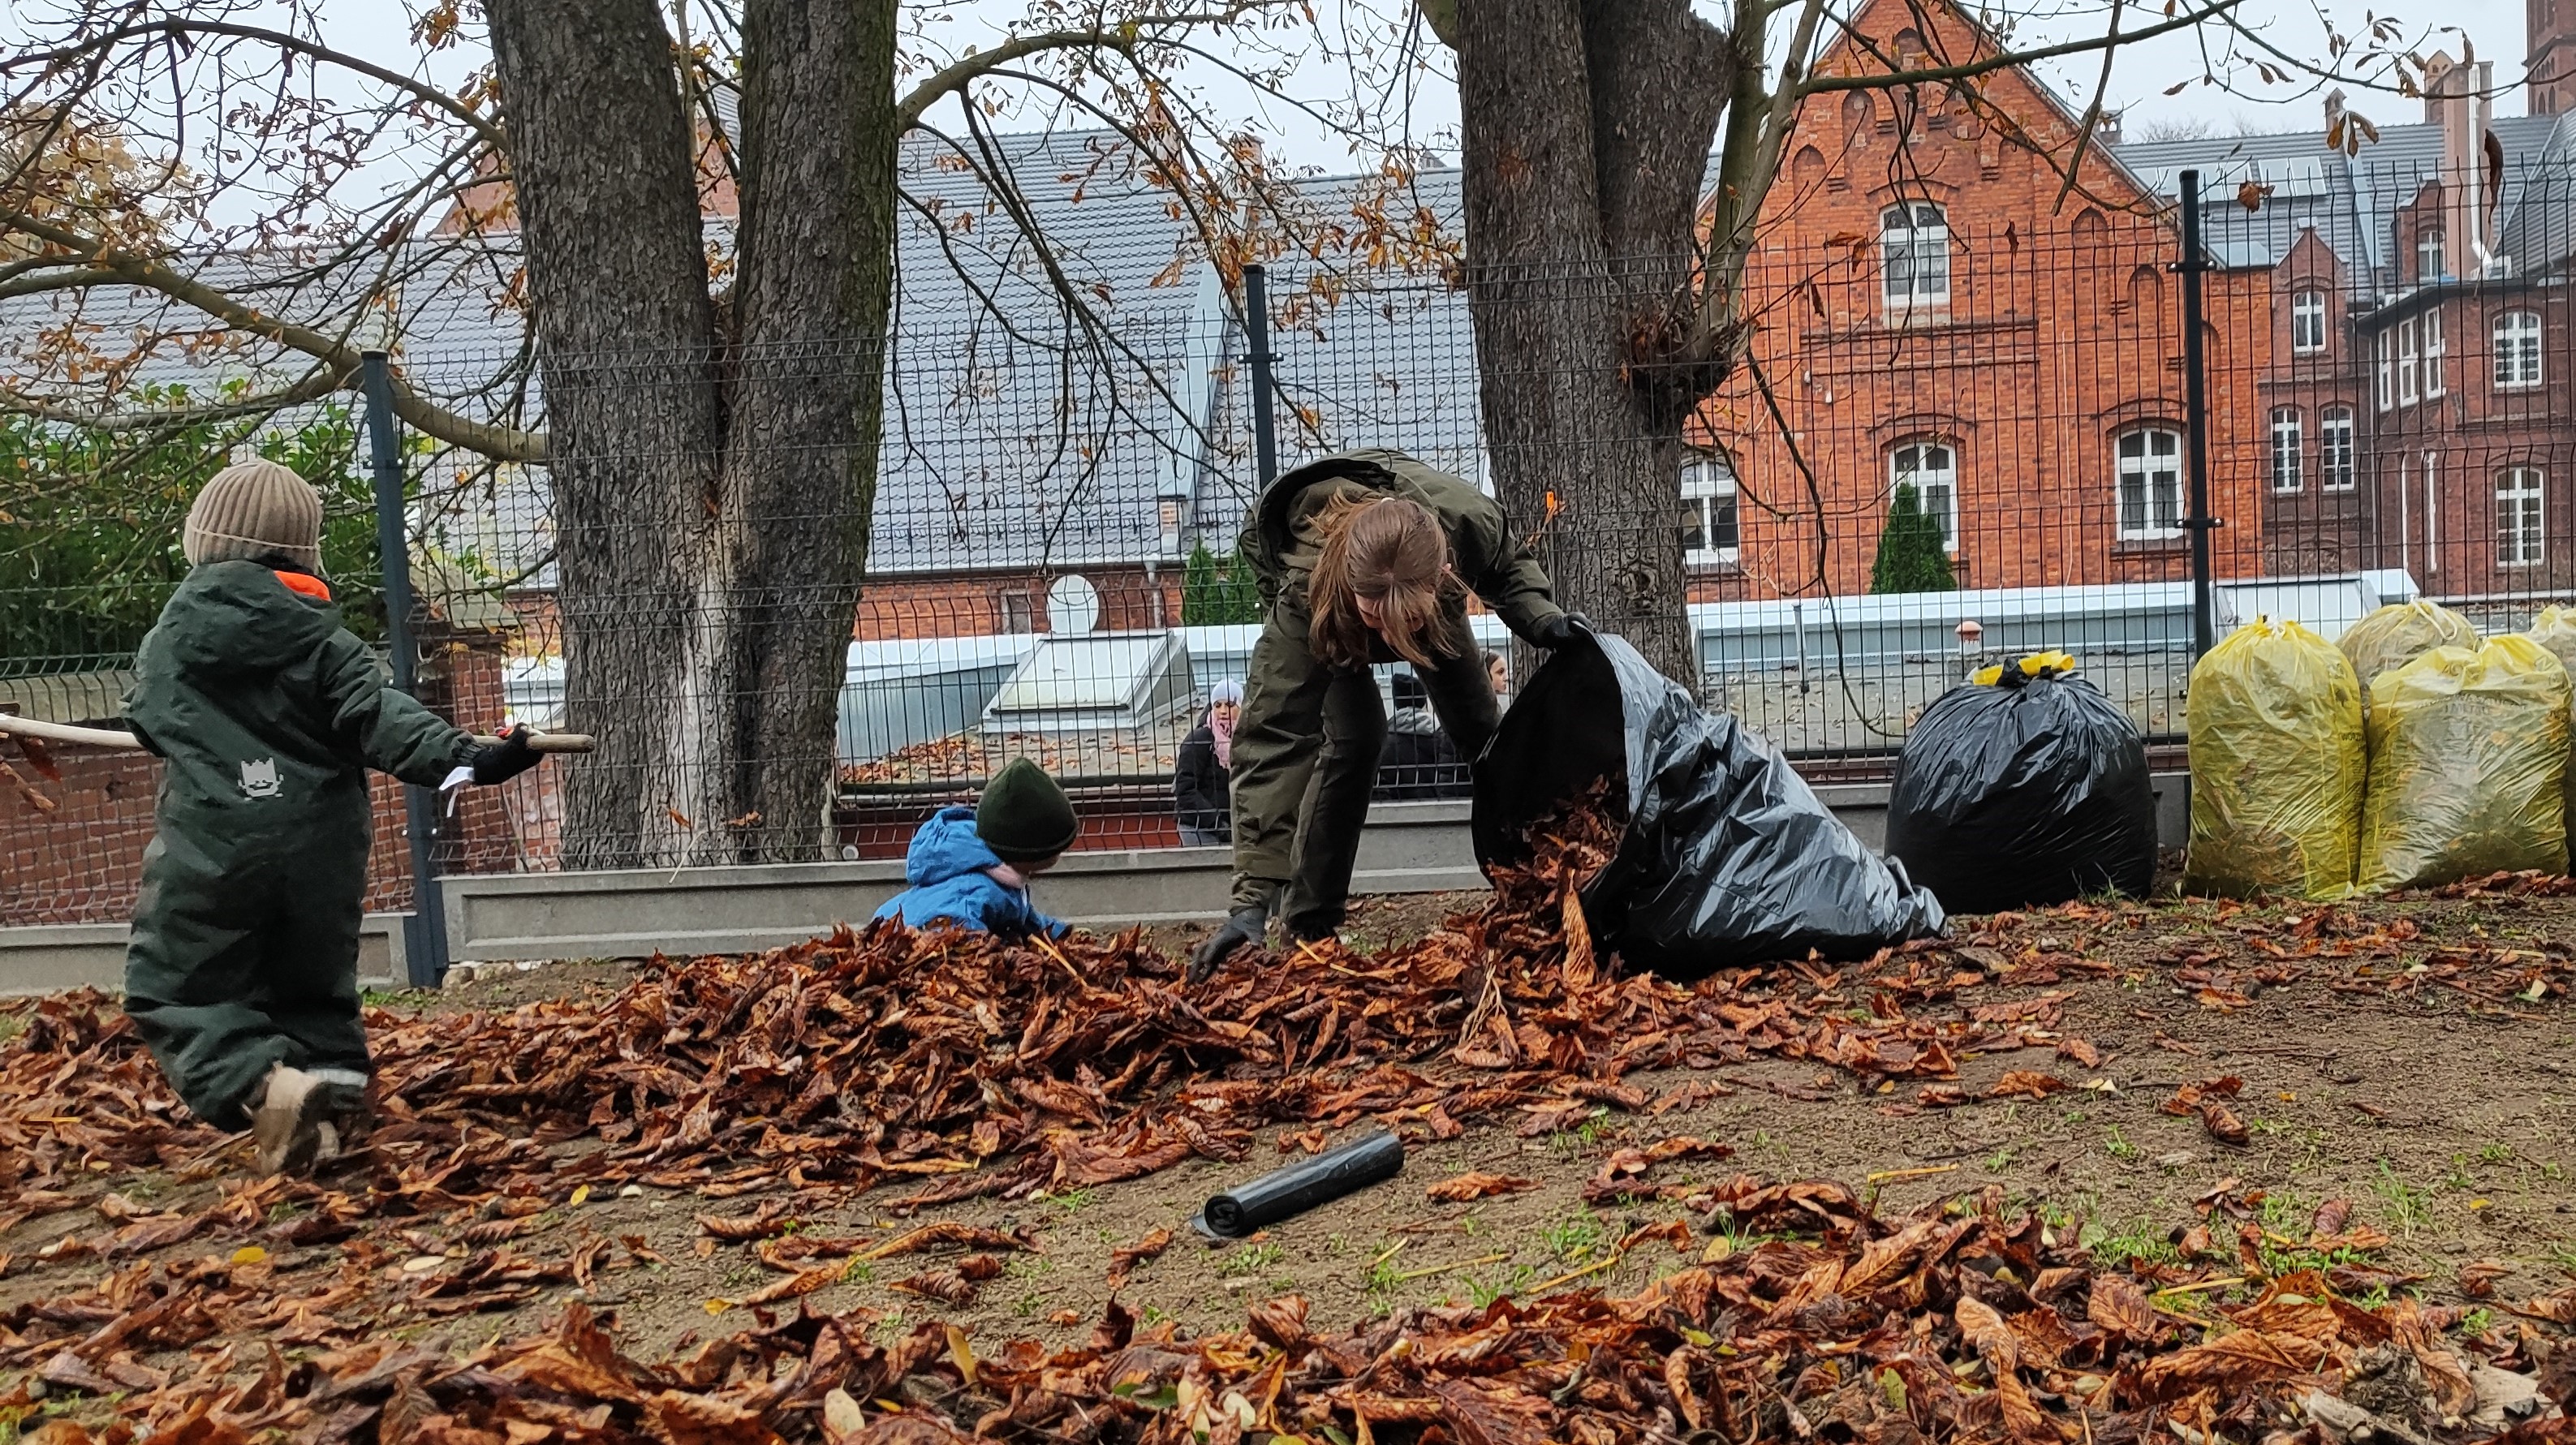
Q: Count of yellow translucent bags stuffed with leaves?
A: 4